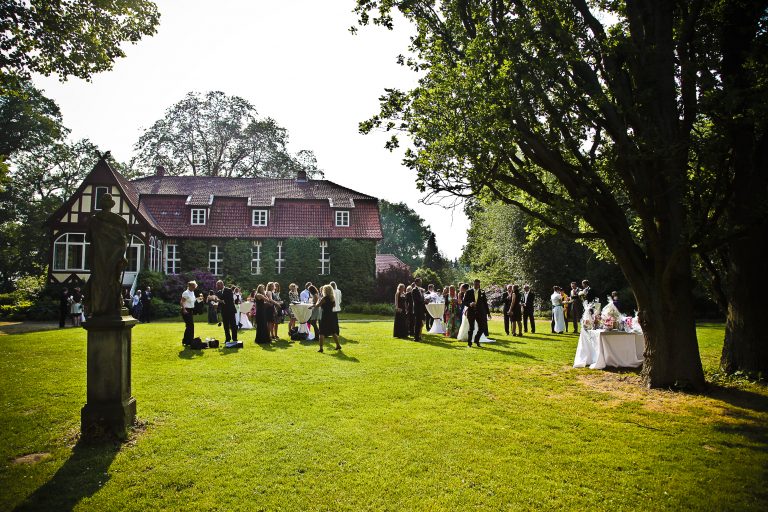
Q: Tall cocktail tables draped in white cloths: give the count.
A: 3